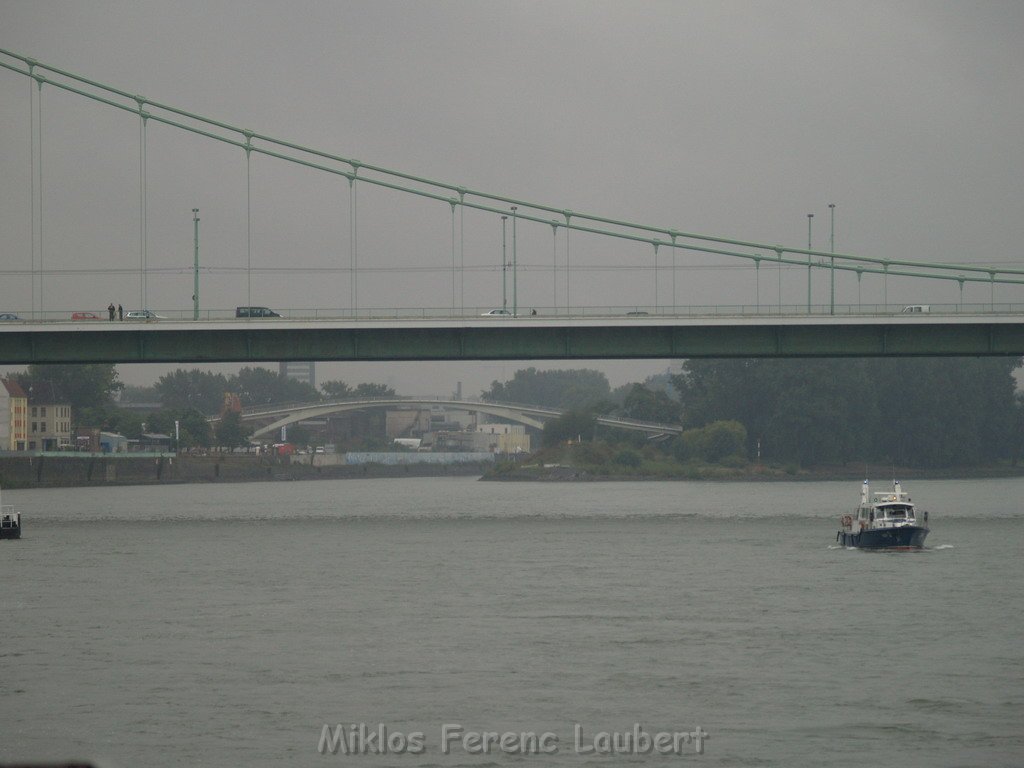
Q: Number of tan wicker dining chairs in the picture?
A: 0